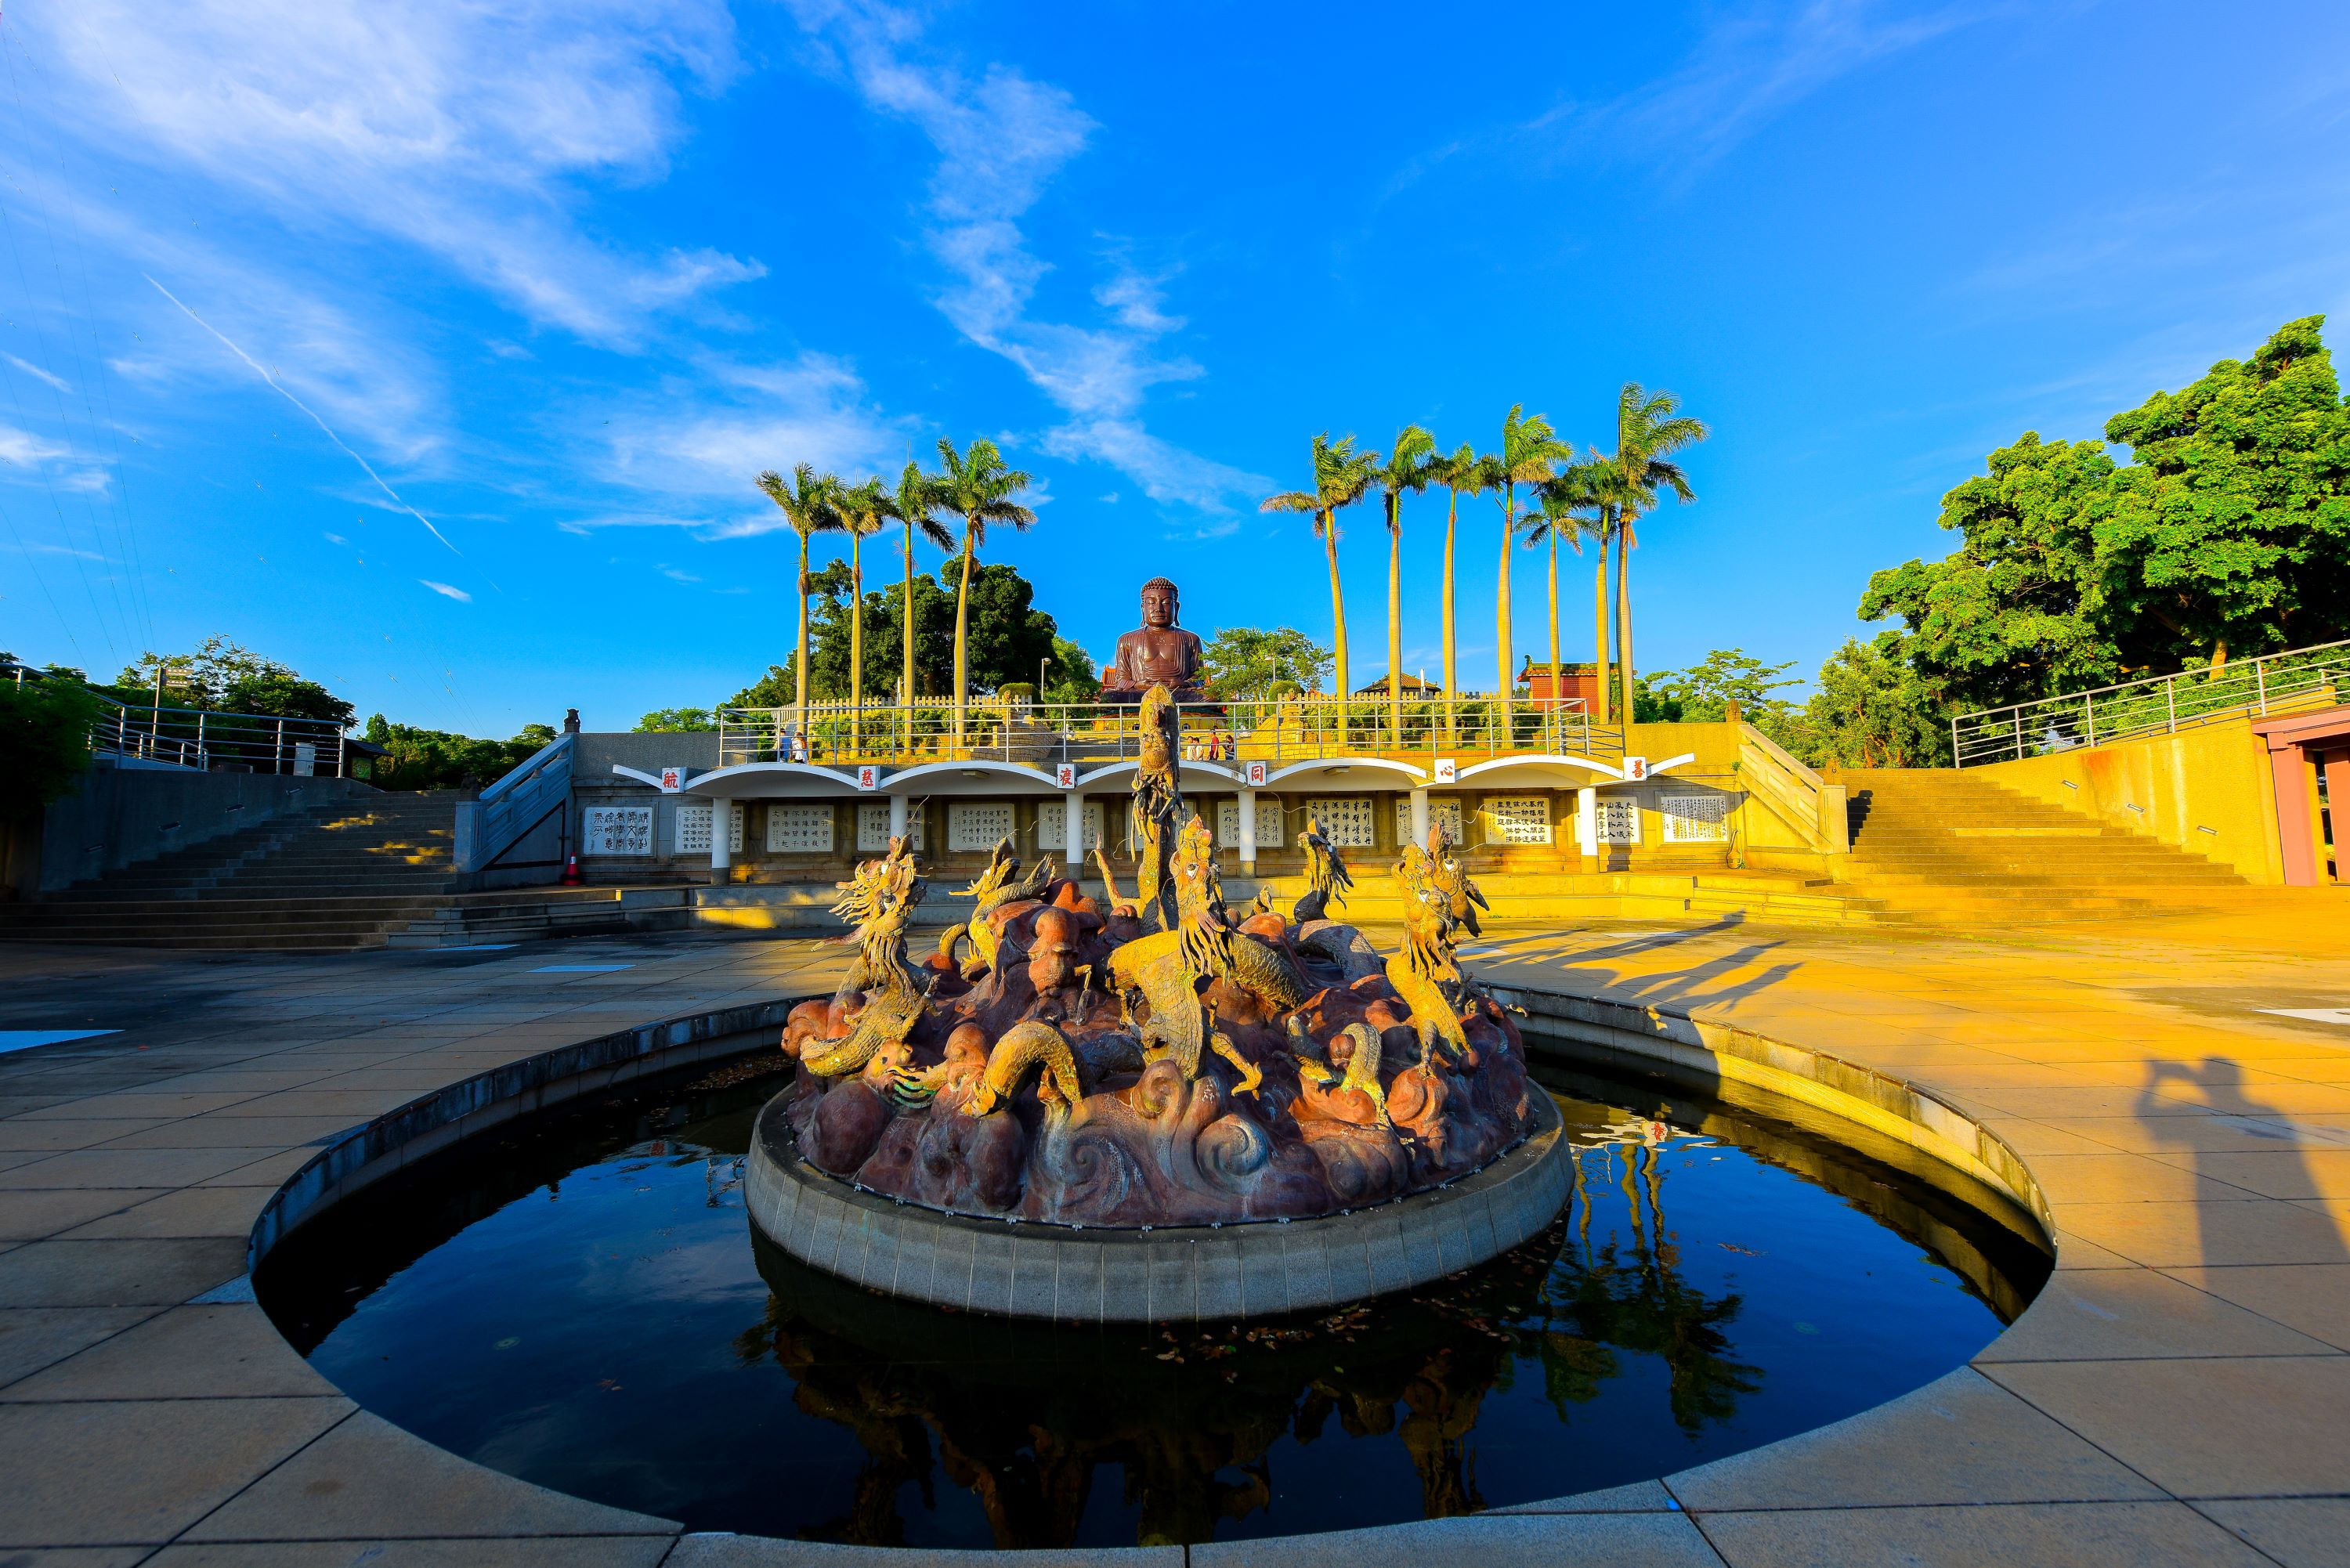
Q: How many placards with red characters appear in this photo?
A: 6